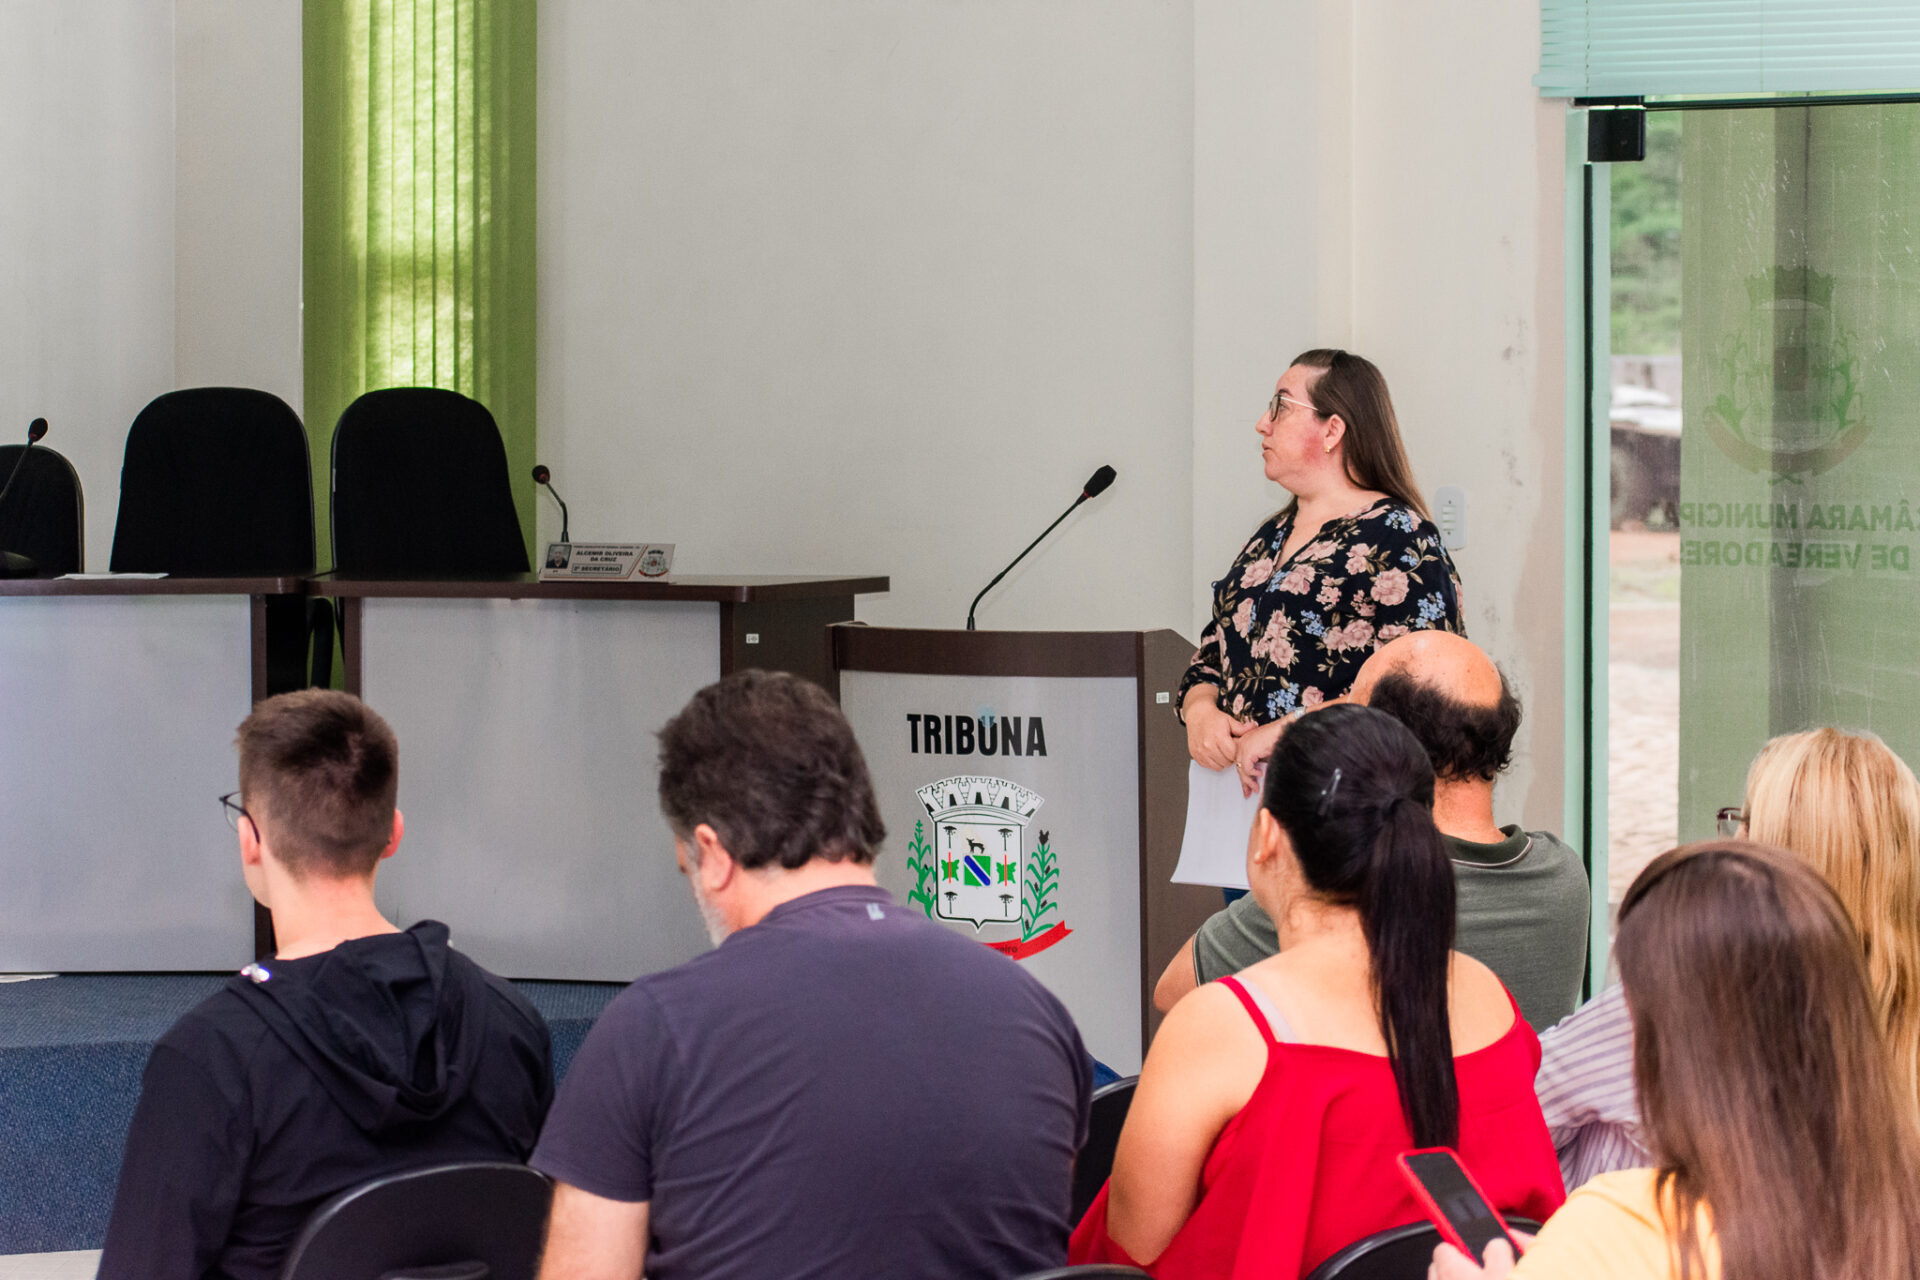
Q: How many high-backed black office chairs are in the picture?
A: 3